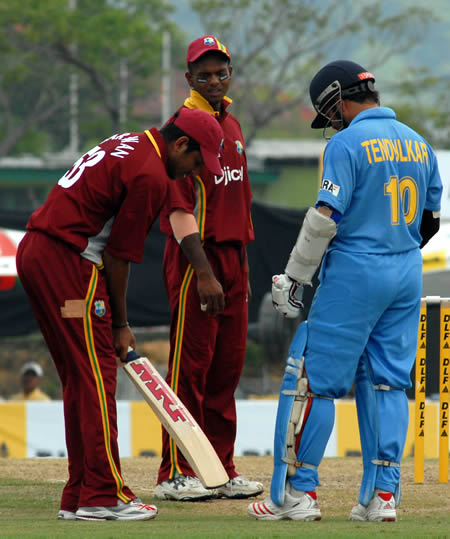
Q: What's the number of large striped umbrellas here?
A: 0